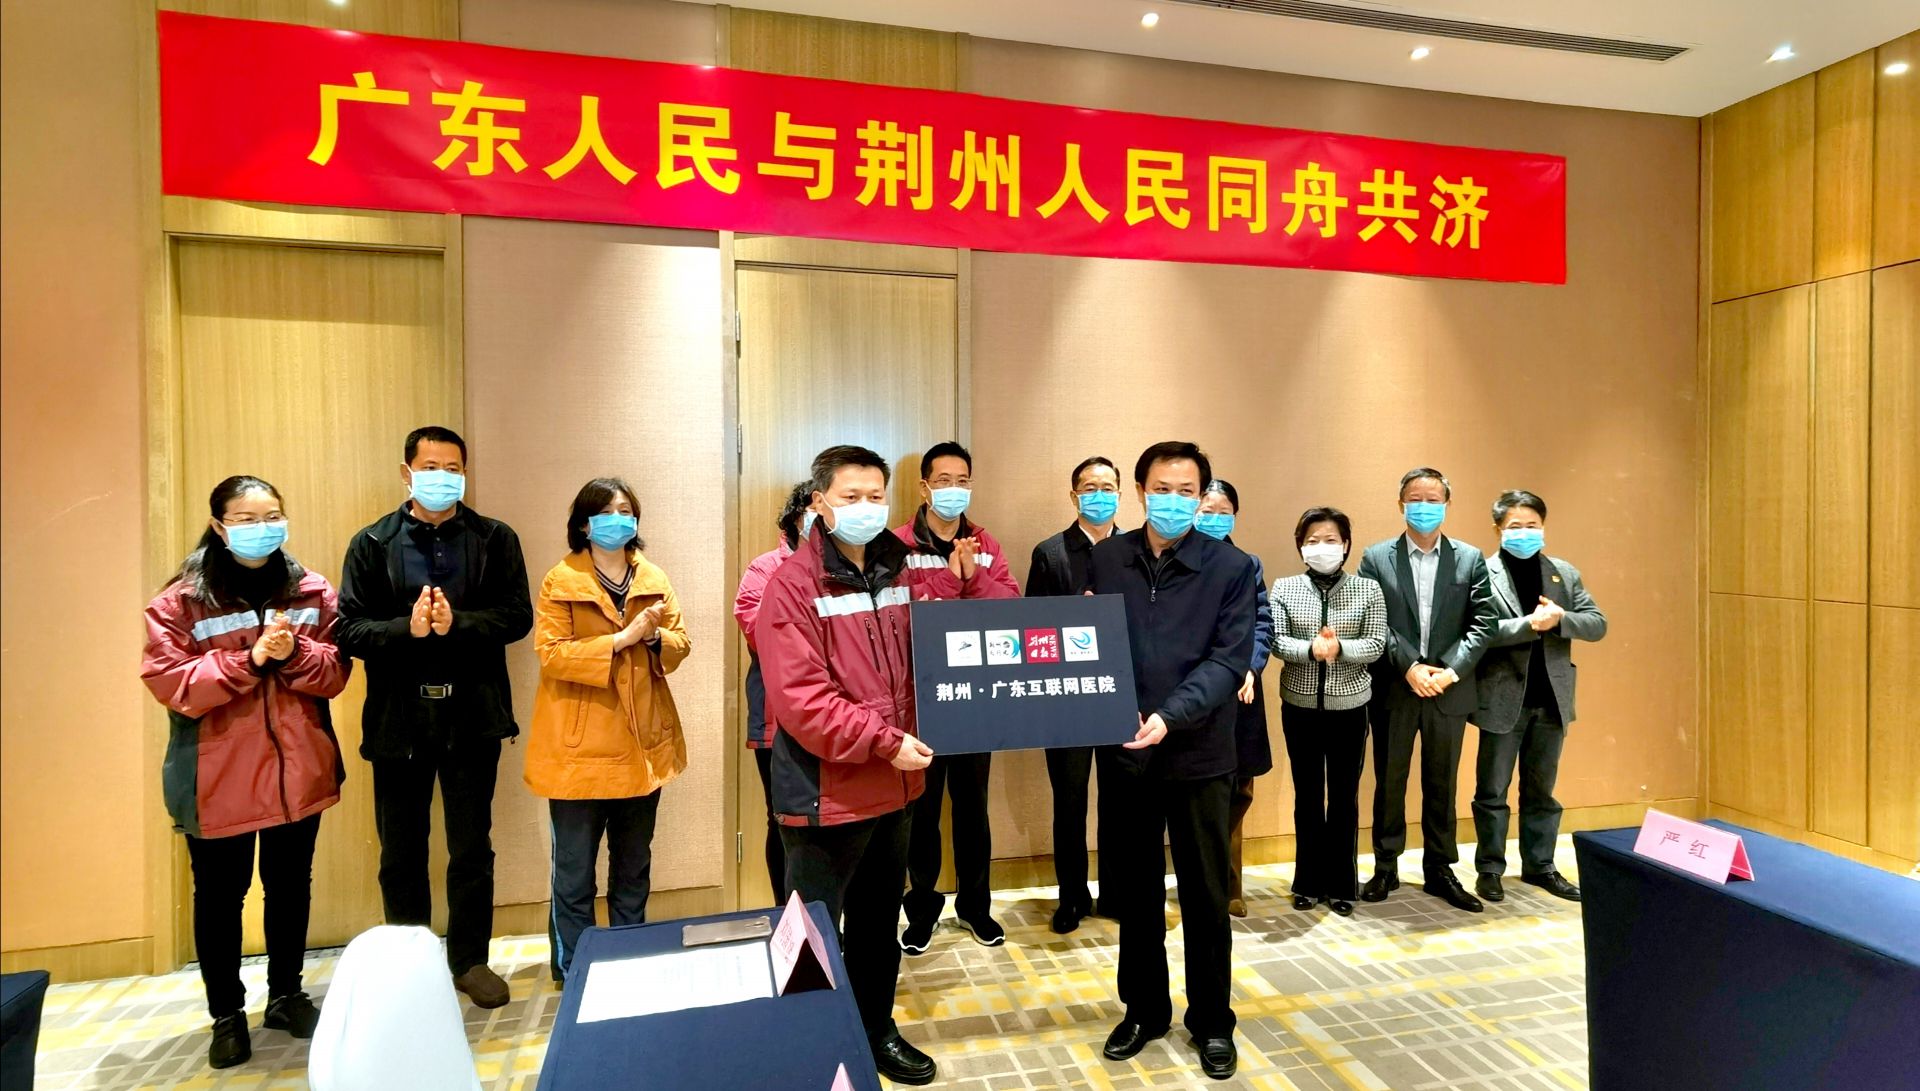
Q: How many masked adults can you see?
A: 12